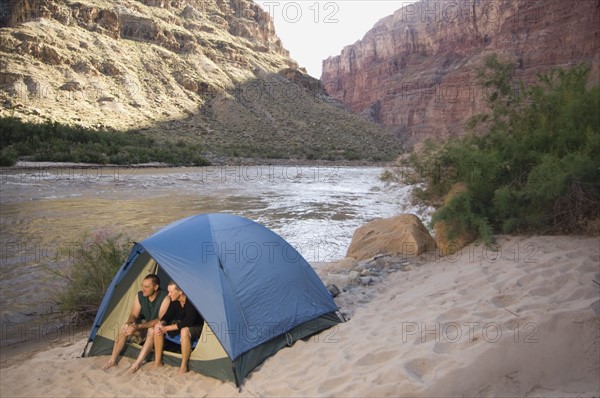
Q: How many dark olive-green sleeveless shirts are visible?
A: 1